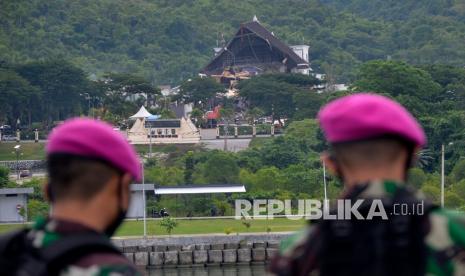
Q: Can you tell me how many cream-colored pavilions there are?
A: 1